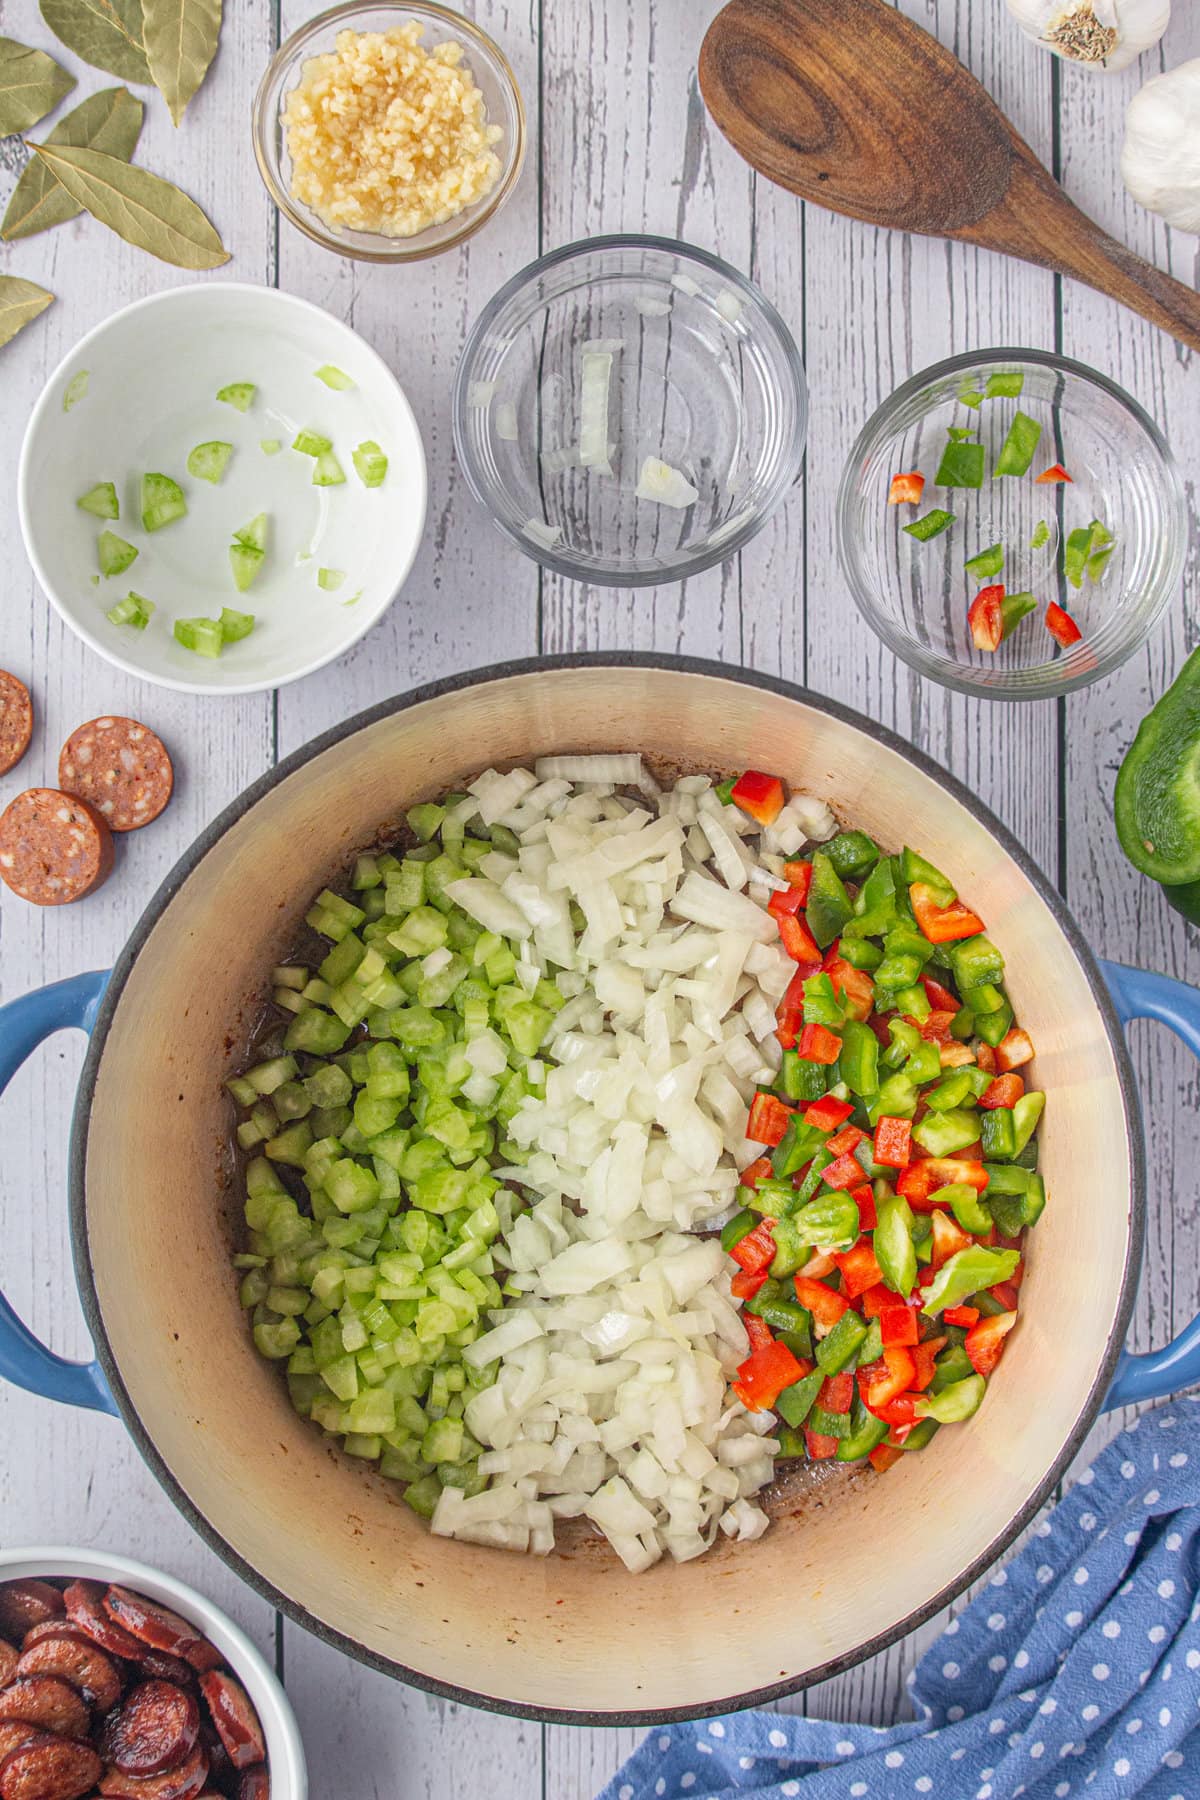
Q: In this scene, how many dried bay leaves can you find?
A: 6